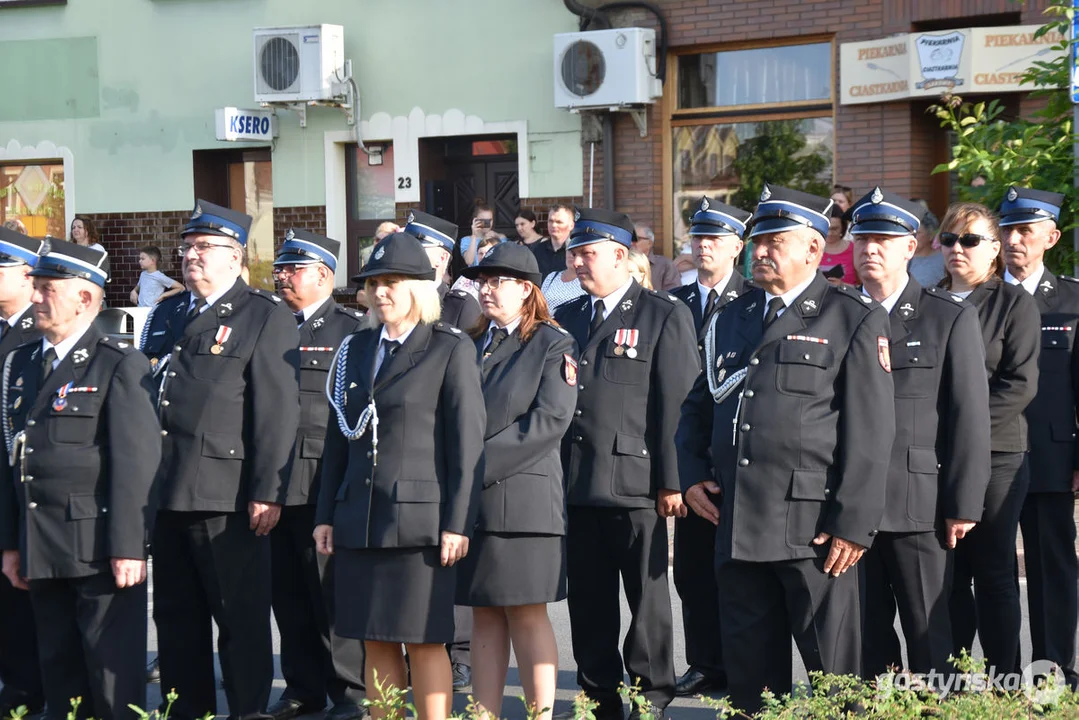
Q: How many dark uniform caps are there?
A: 12